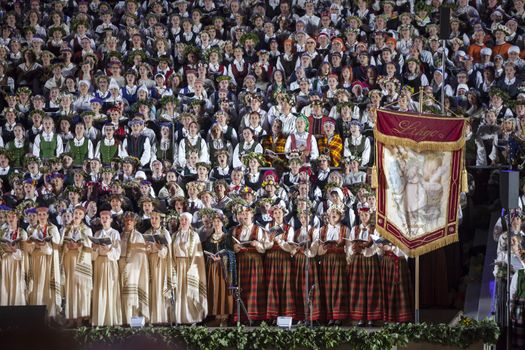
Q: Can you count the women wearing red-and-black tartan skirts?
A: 6